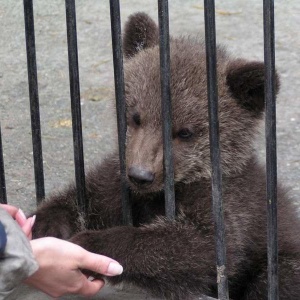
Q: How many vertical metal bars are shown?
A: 7